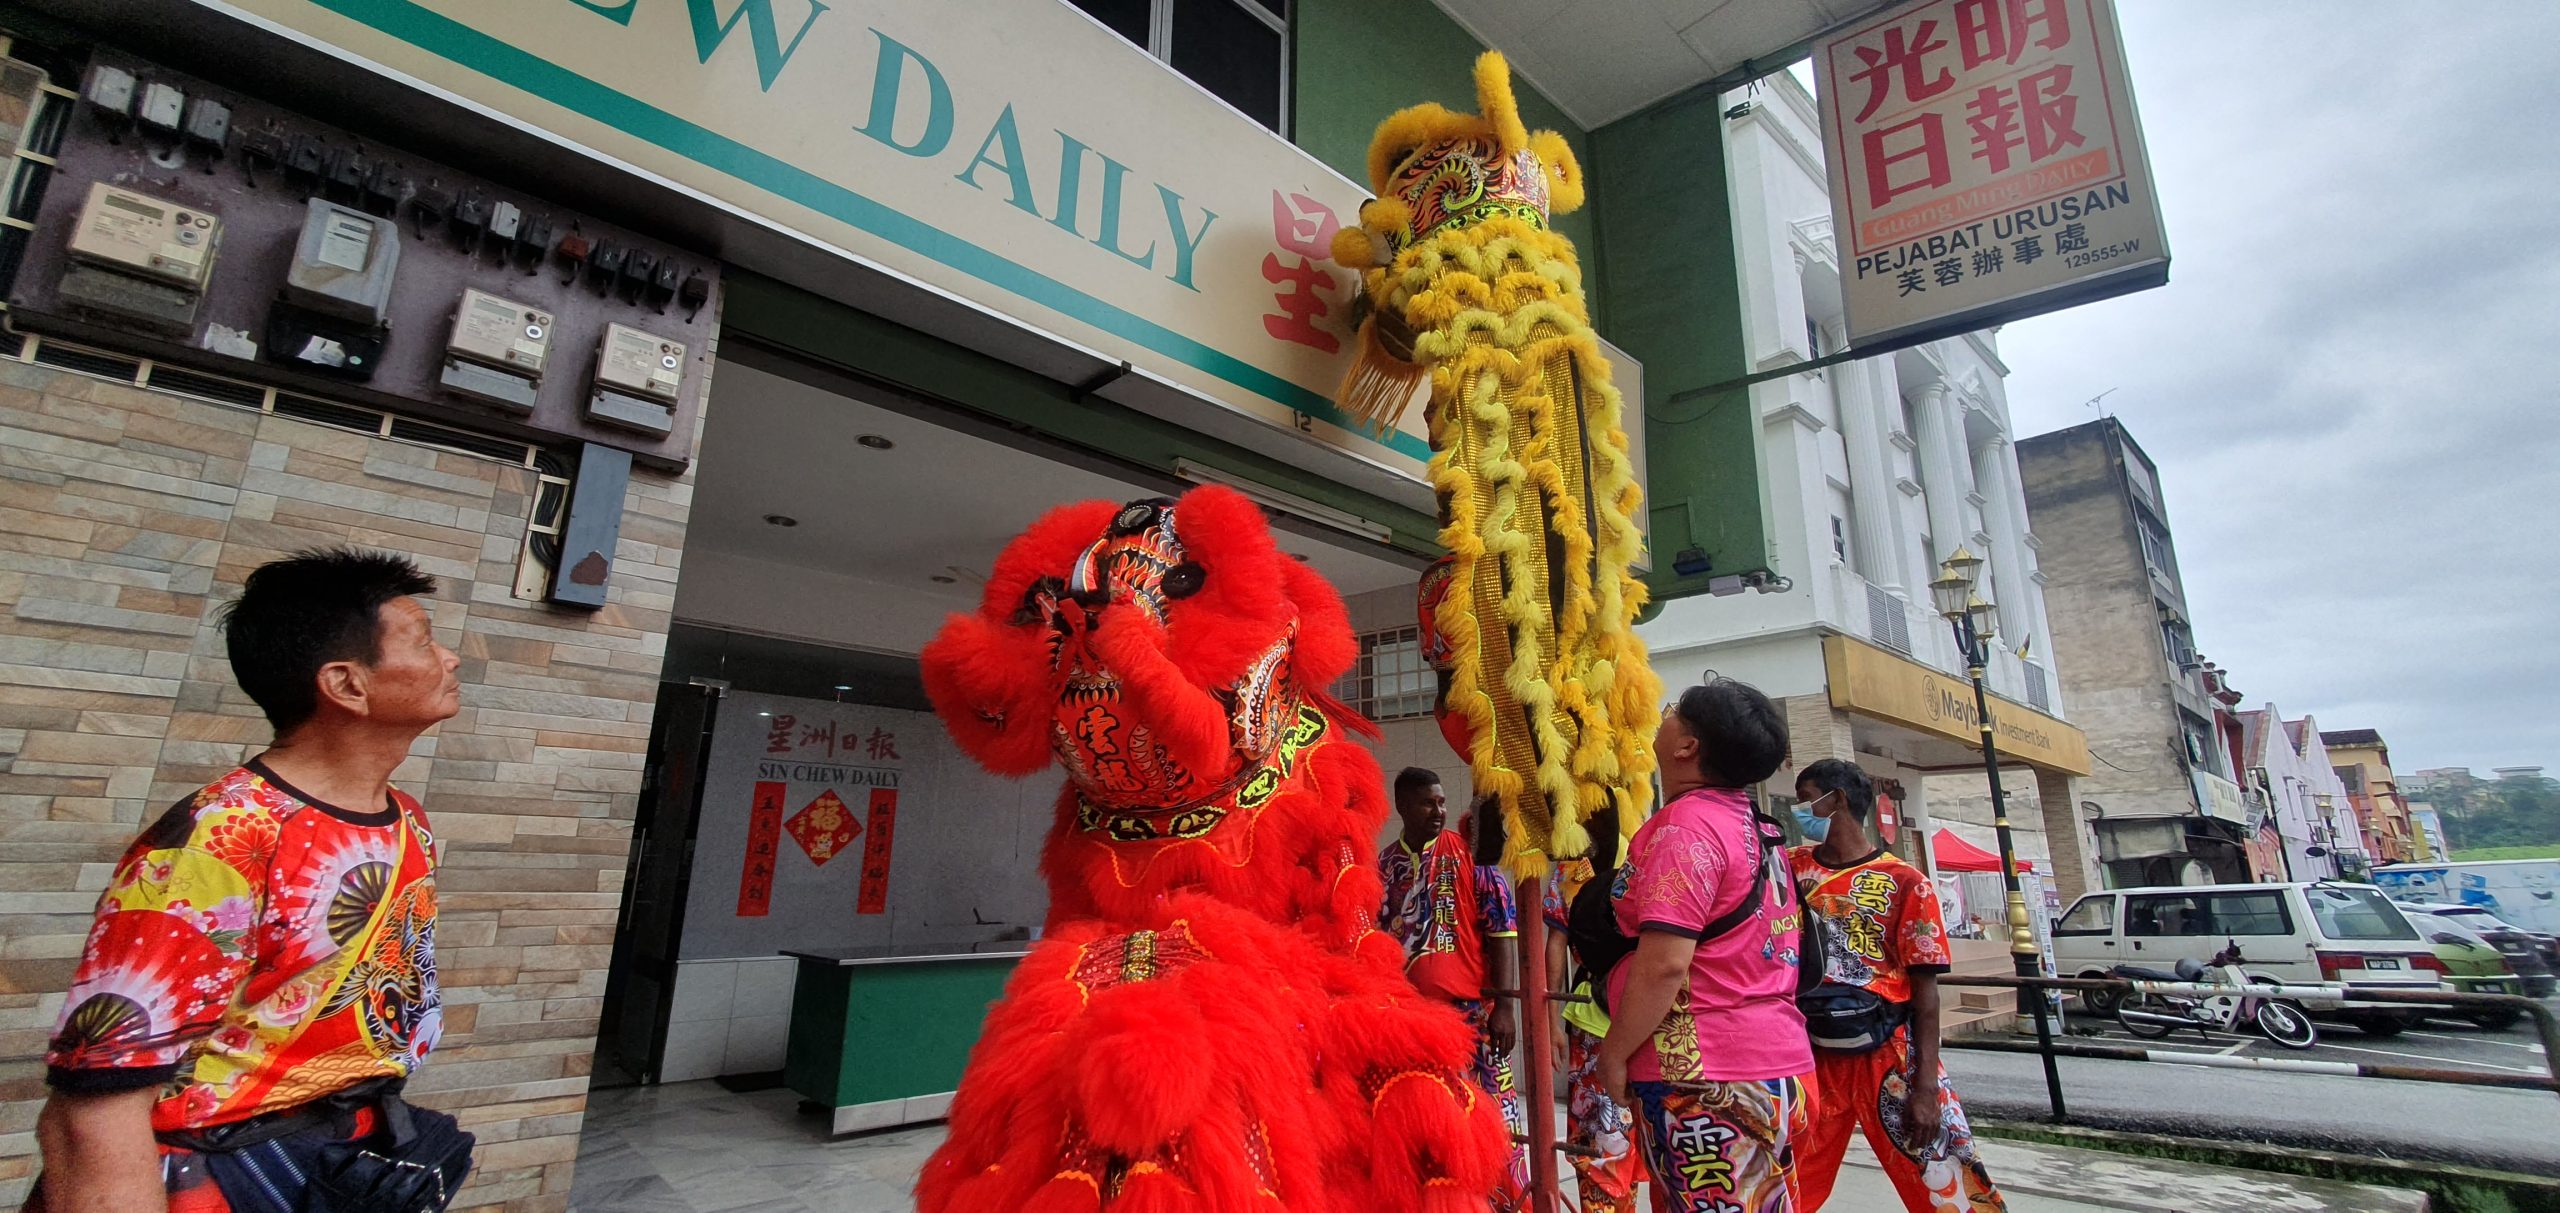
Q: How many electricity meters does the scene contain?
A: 4